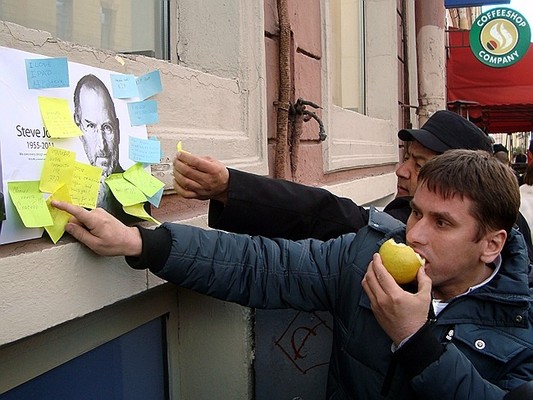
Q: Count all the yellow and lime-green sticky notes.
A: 9